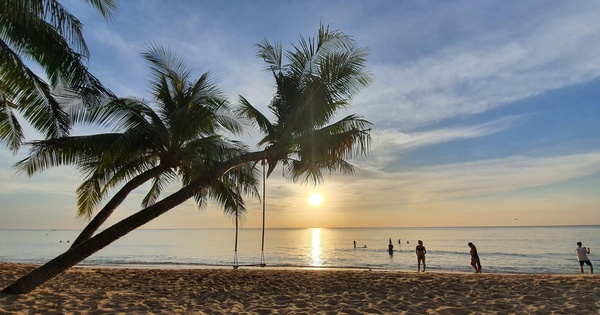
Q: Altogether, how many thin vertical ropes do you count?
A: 2